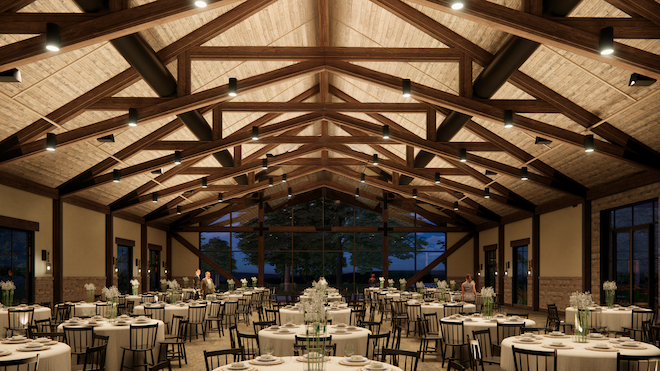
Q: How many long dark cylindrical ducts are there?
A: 2